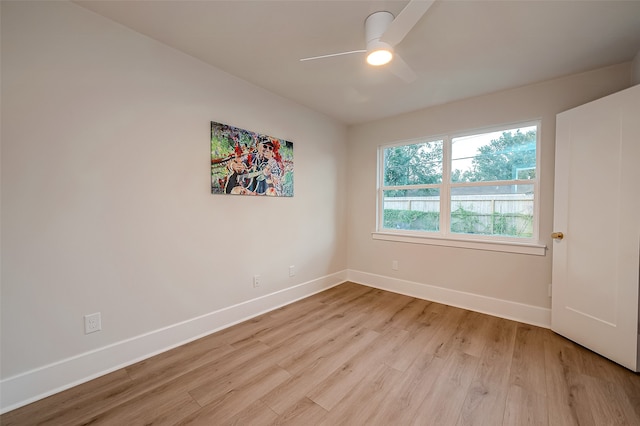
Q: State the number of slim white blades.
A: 3